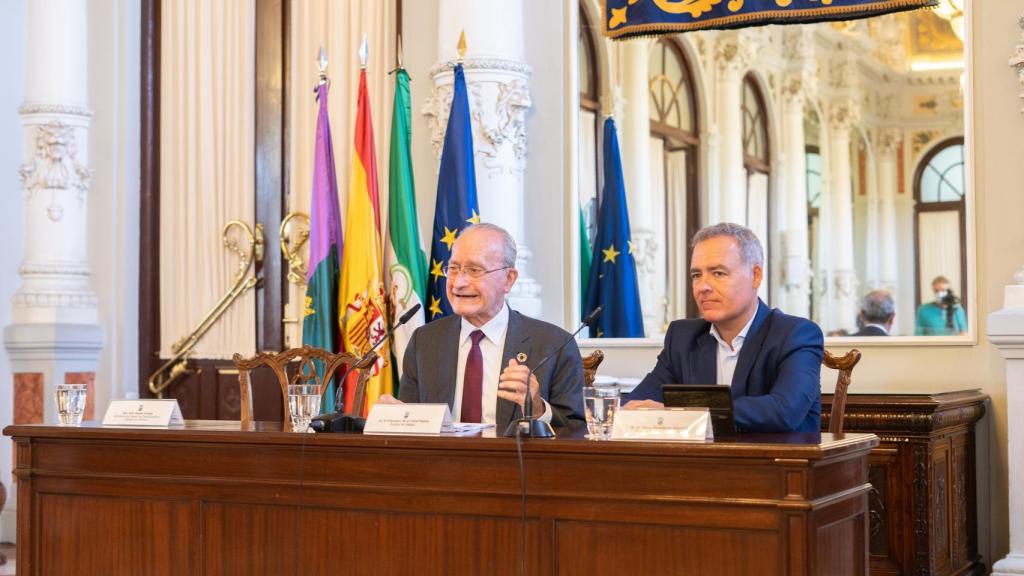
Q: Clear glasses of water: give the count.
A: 3